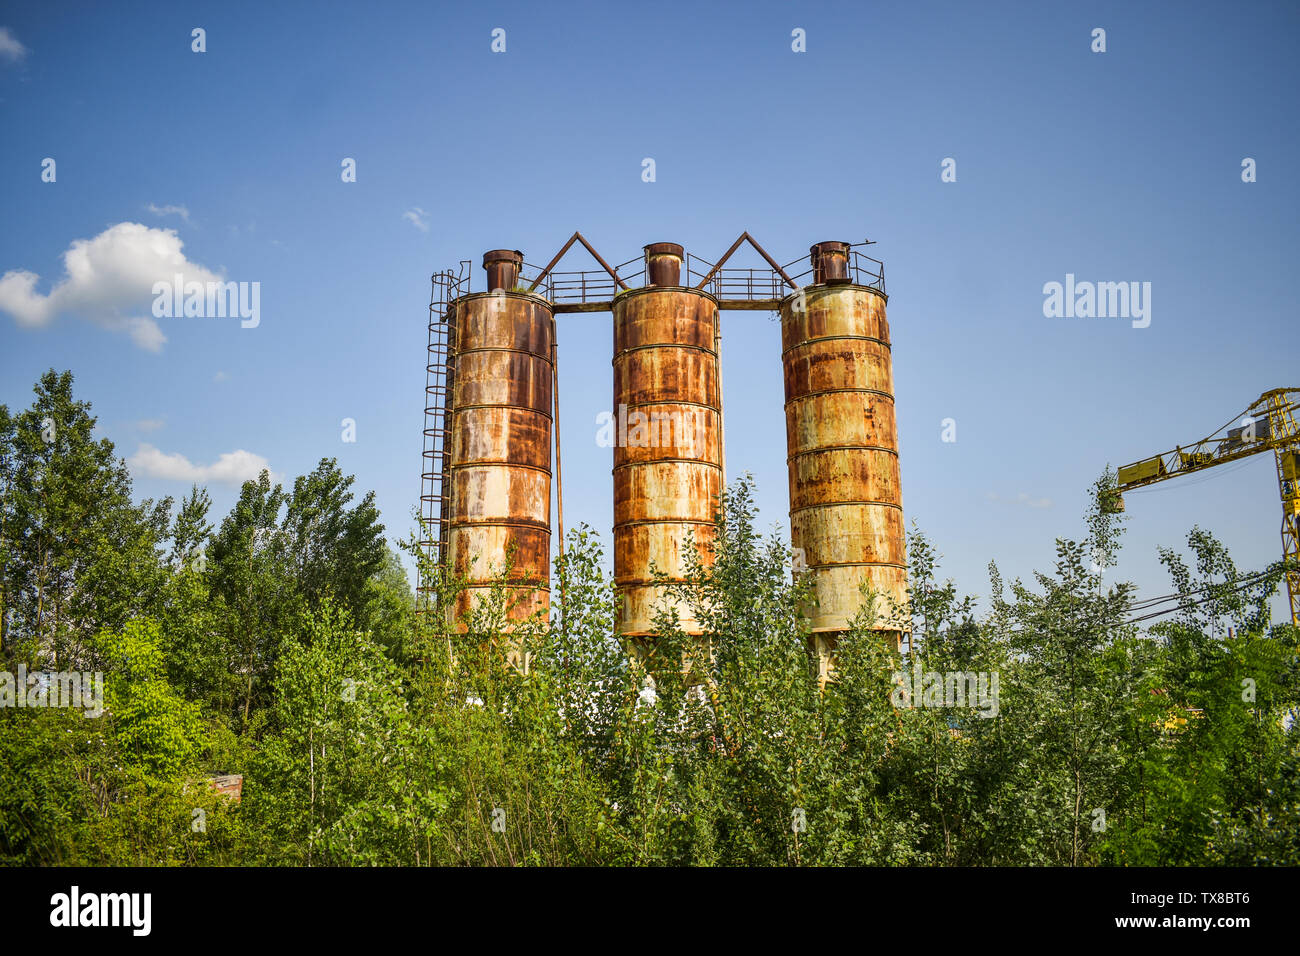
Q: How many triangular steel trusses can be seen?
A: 2